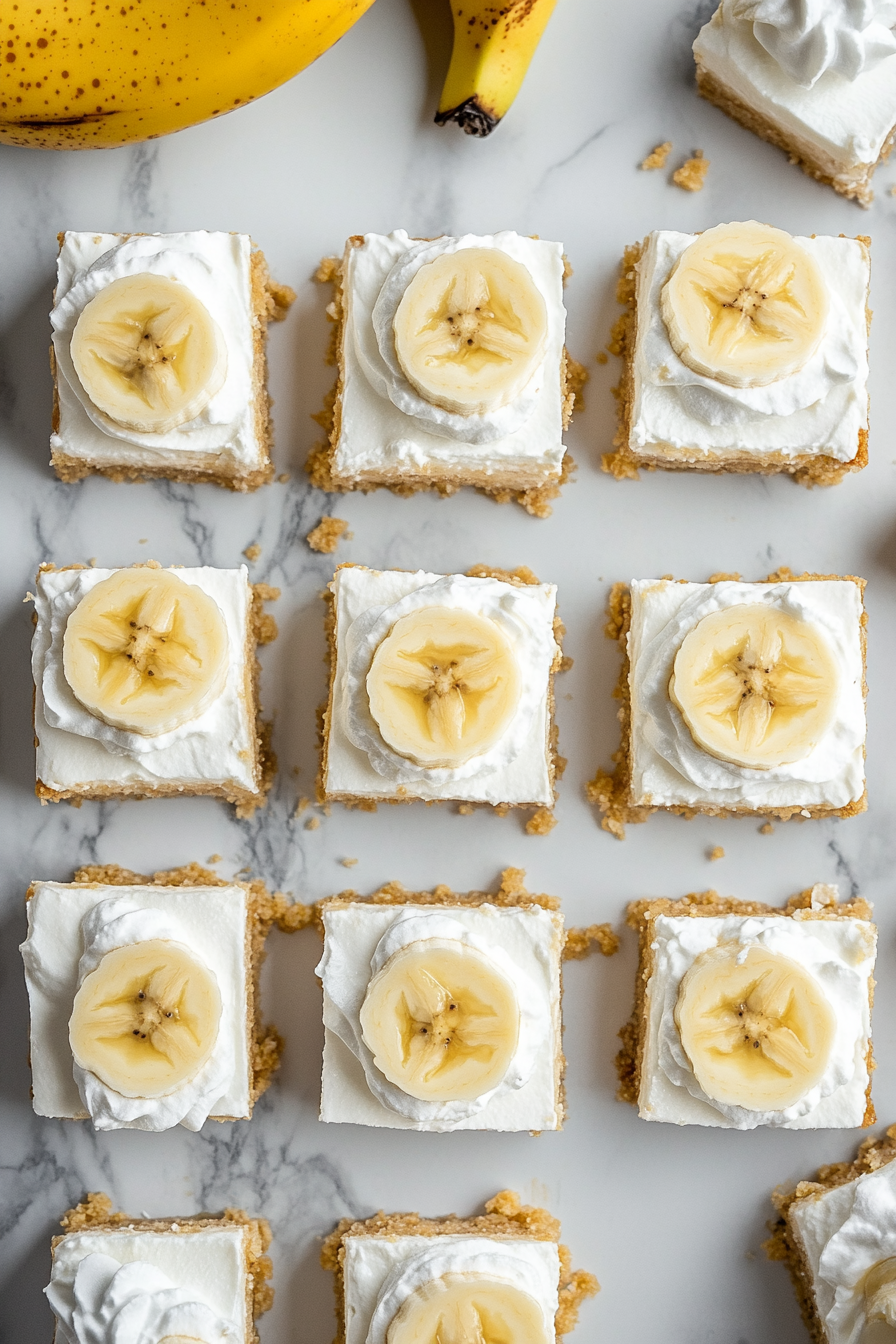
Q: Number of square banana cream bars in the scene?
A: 13